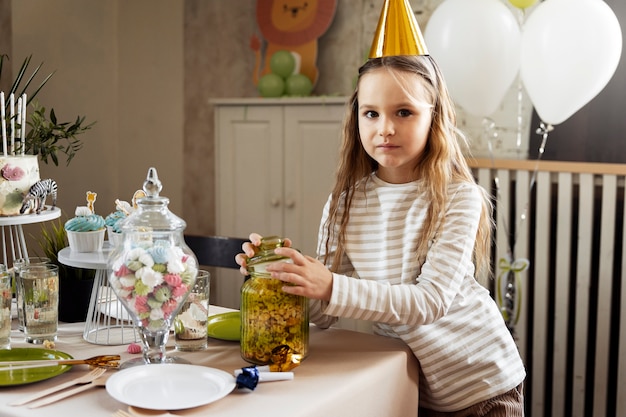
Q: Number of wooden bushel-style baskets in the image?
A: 0